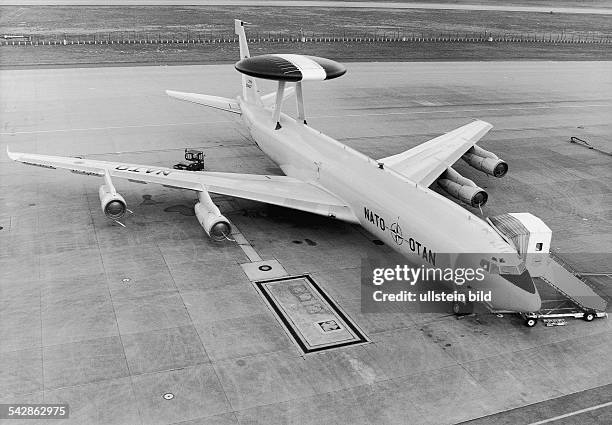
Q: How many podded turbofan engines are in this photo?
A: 4